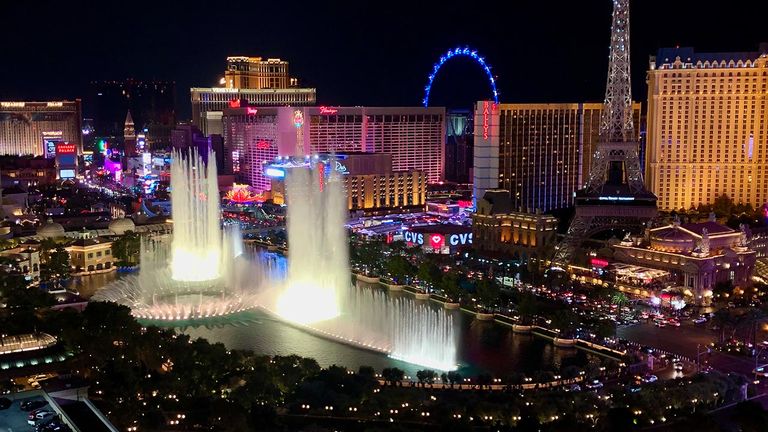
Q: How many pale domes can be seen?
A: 2